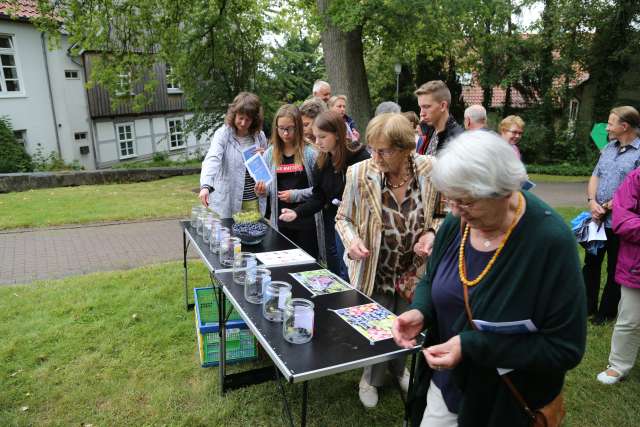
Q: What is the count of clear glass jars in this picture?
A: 9